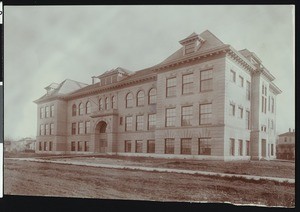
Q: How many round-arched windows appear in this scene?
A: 9